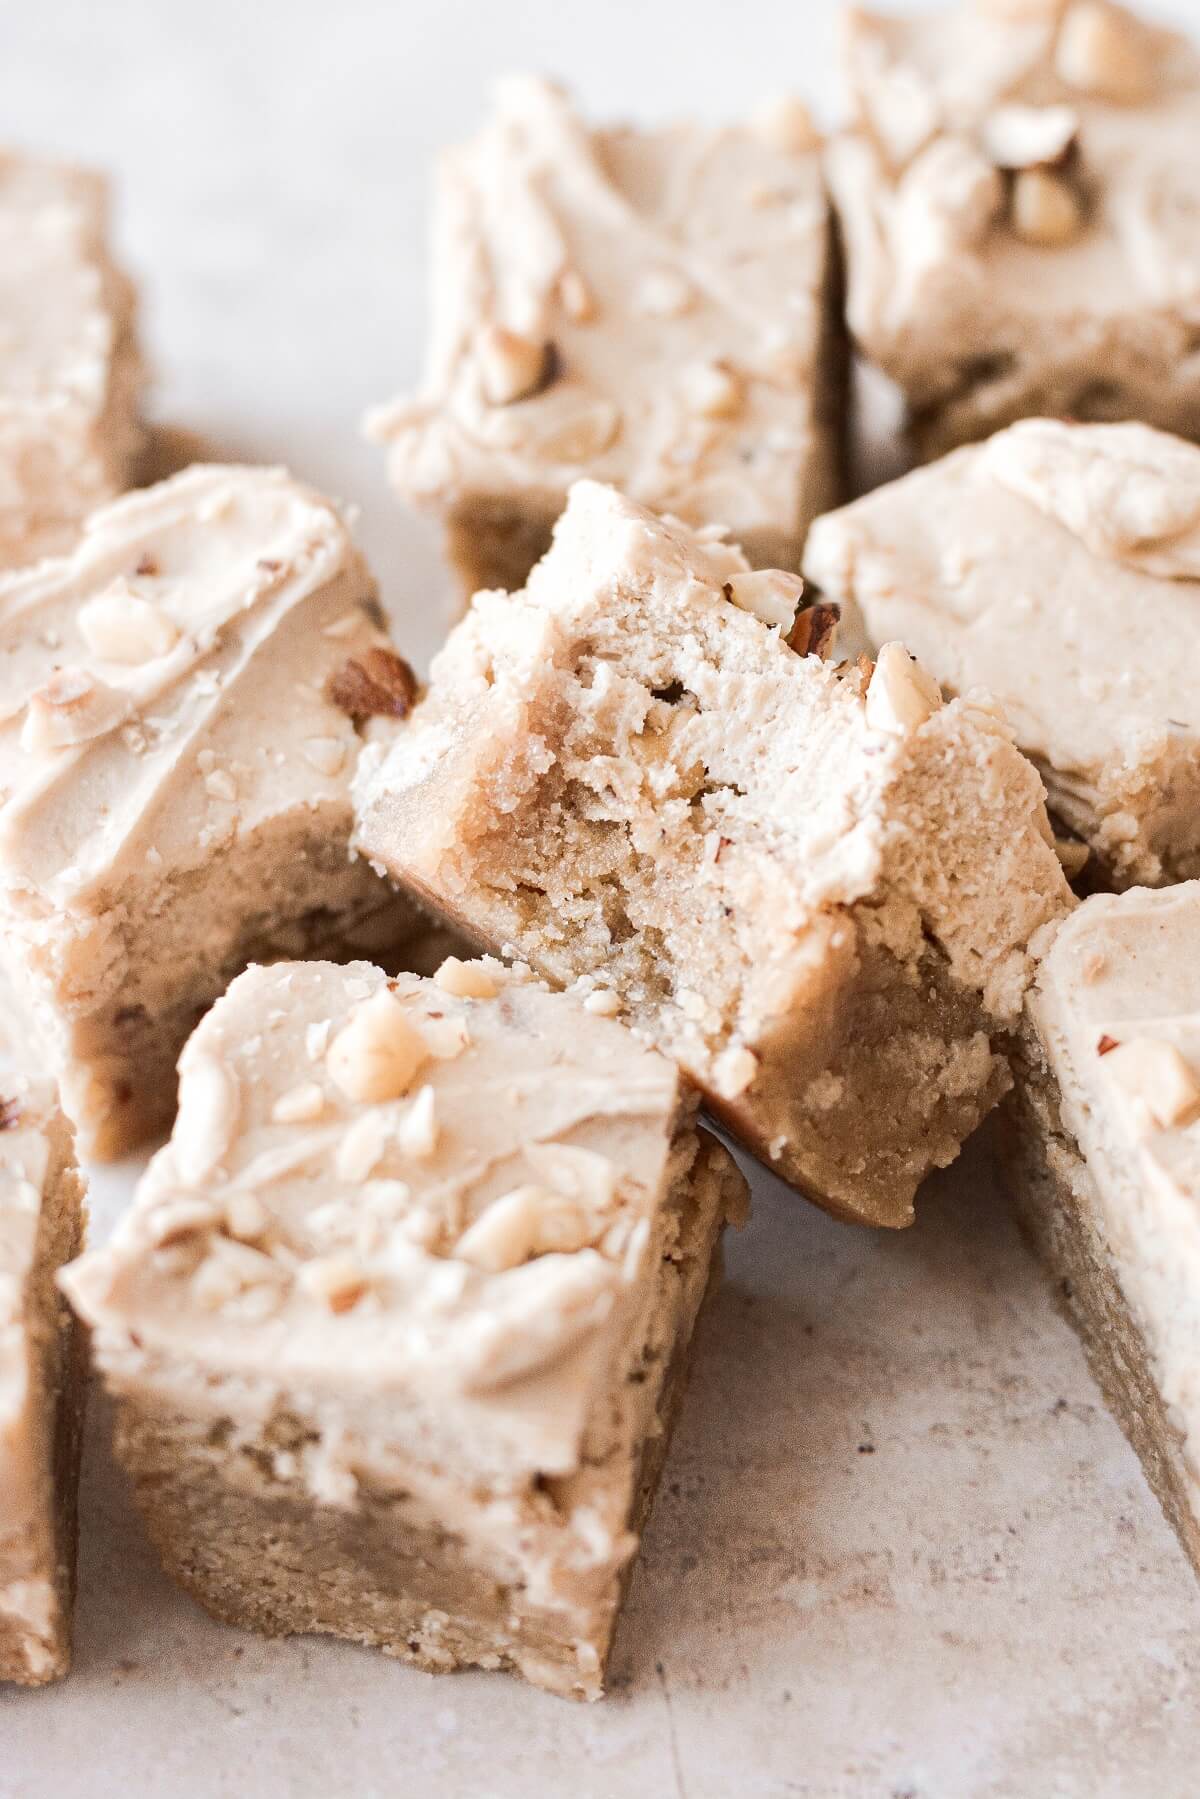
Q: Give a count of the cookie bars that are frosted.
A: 9